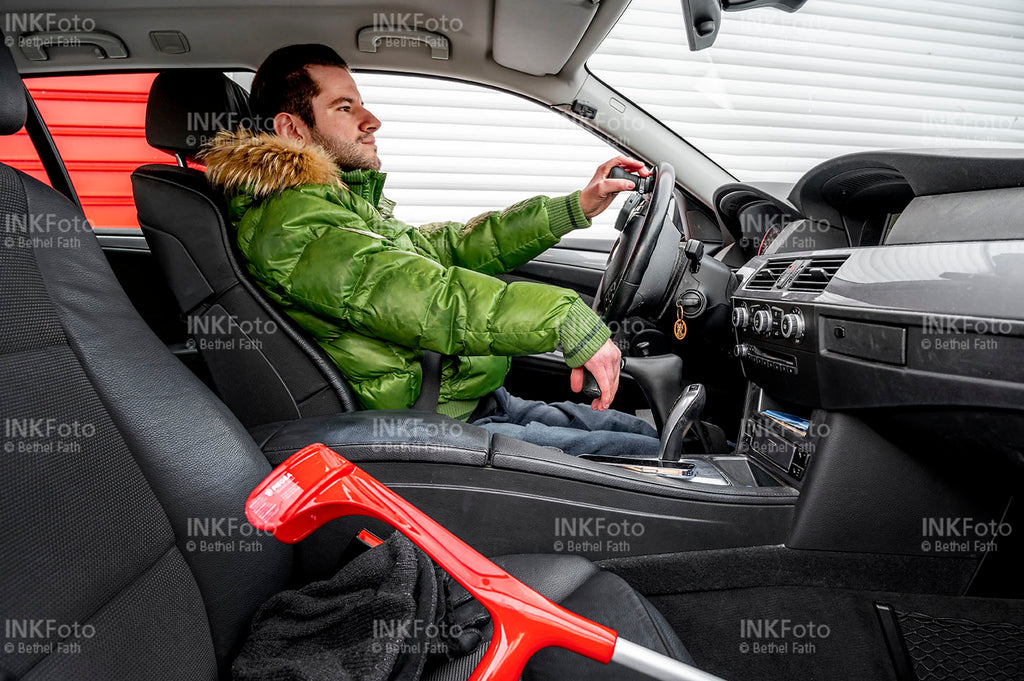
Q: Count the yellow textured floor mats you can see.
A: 0